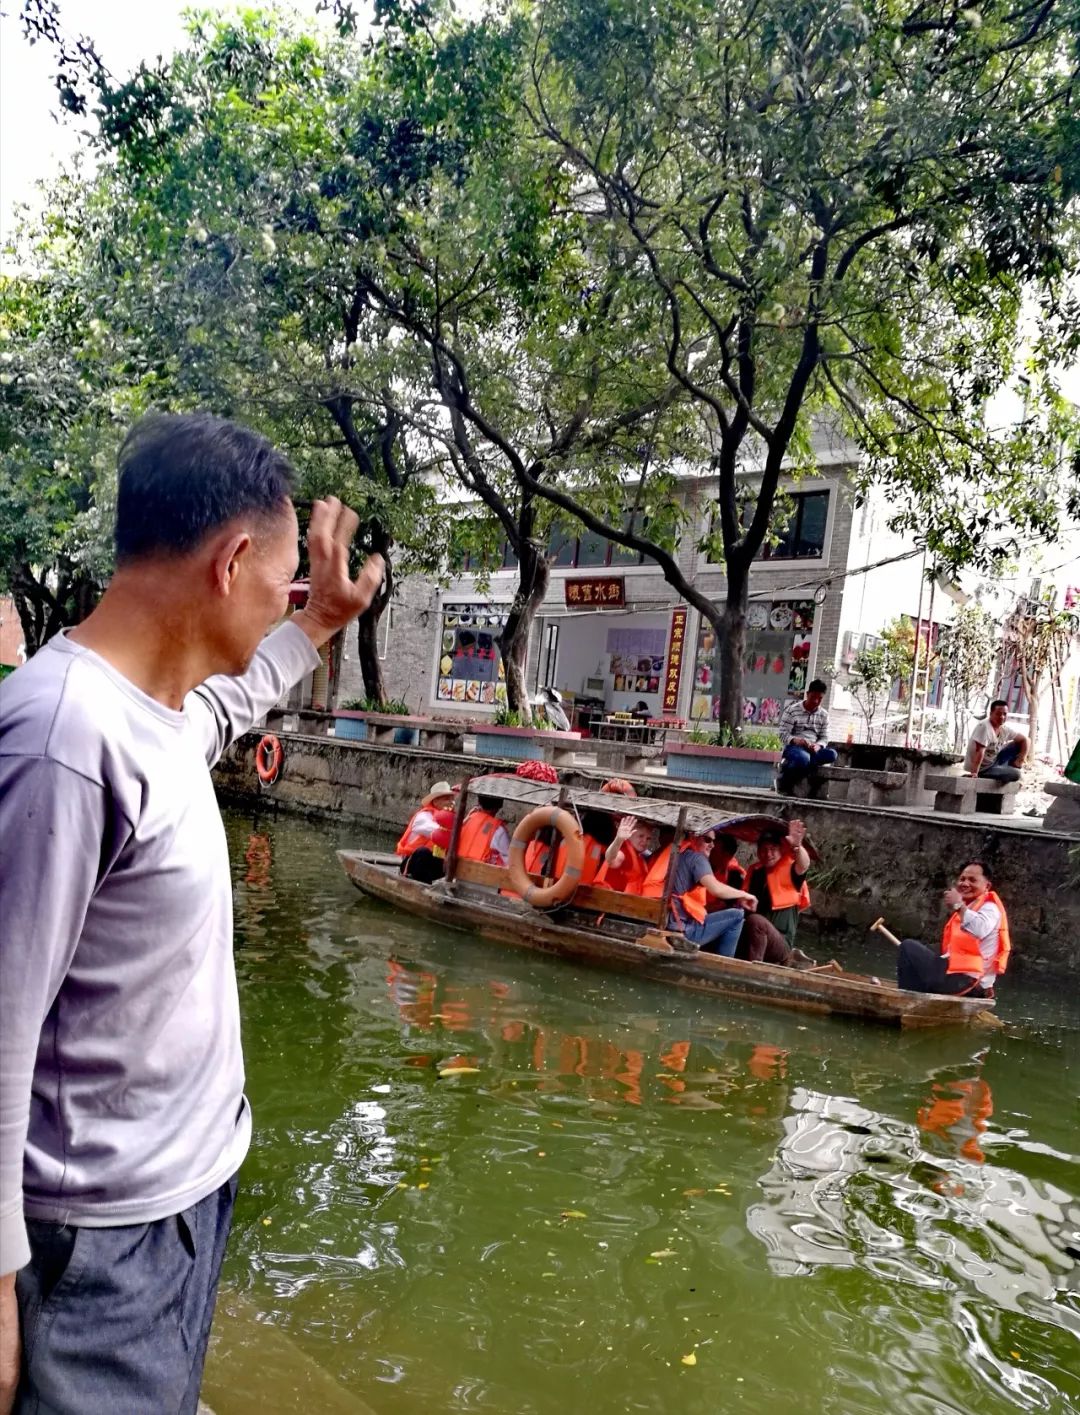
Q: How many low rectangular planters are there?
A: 3